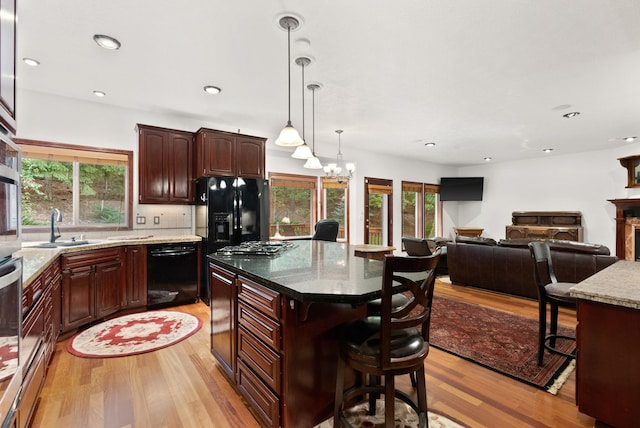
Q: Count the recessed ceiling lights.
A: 9